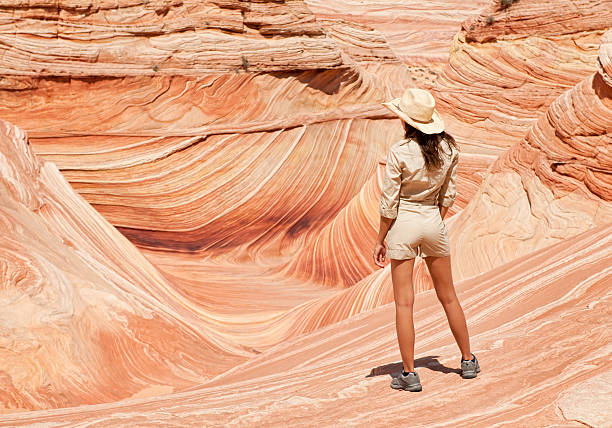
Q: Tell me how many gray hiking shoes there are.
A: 2